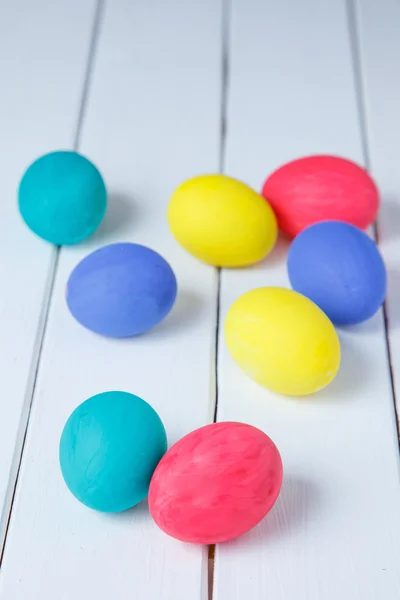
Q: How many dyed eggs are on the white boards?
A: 8